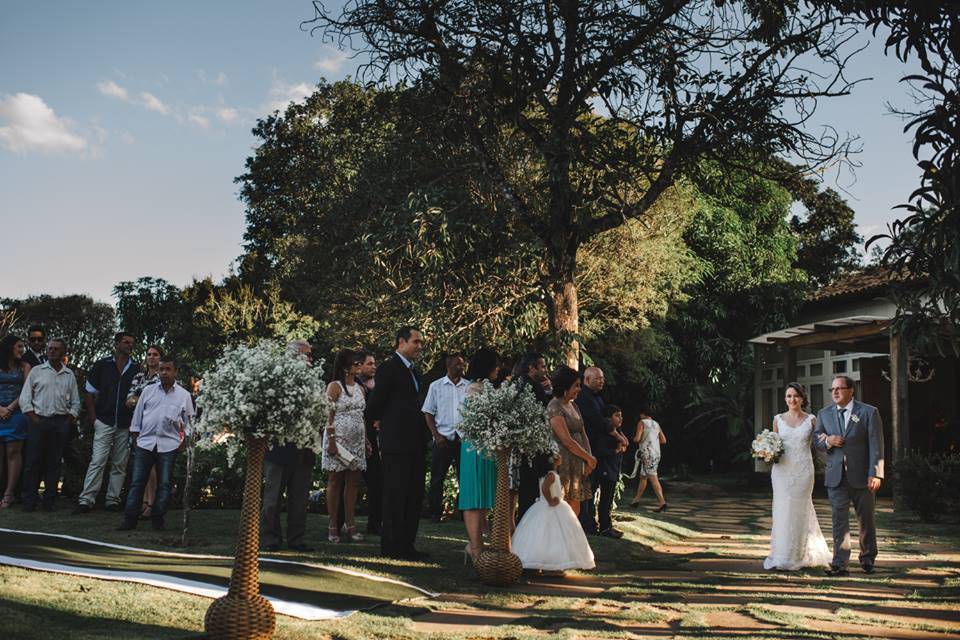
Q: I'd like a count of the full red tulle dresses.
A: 0